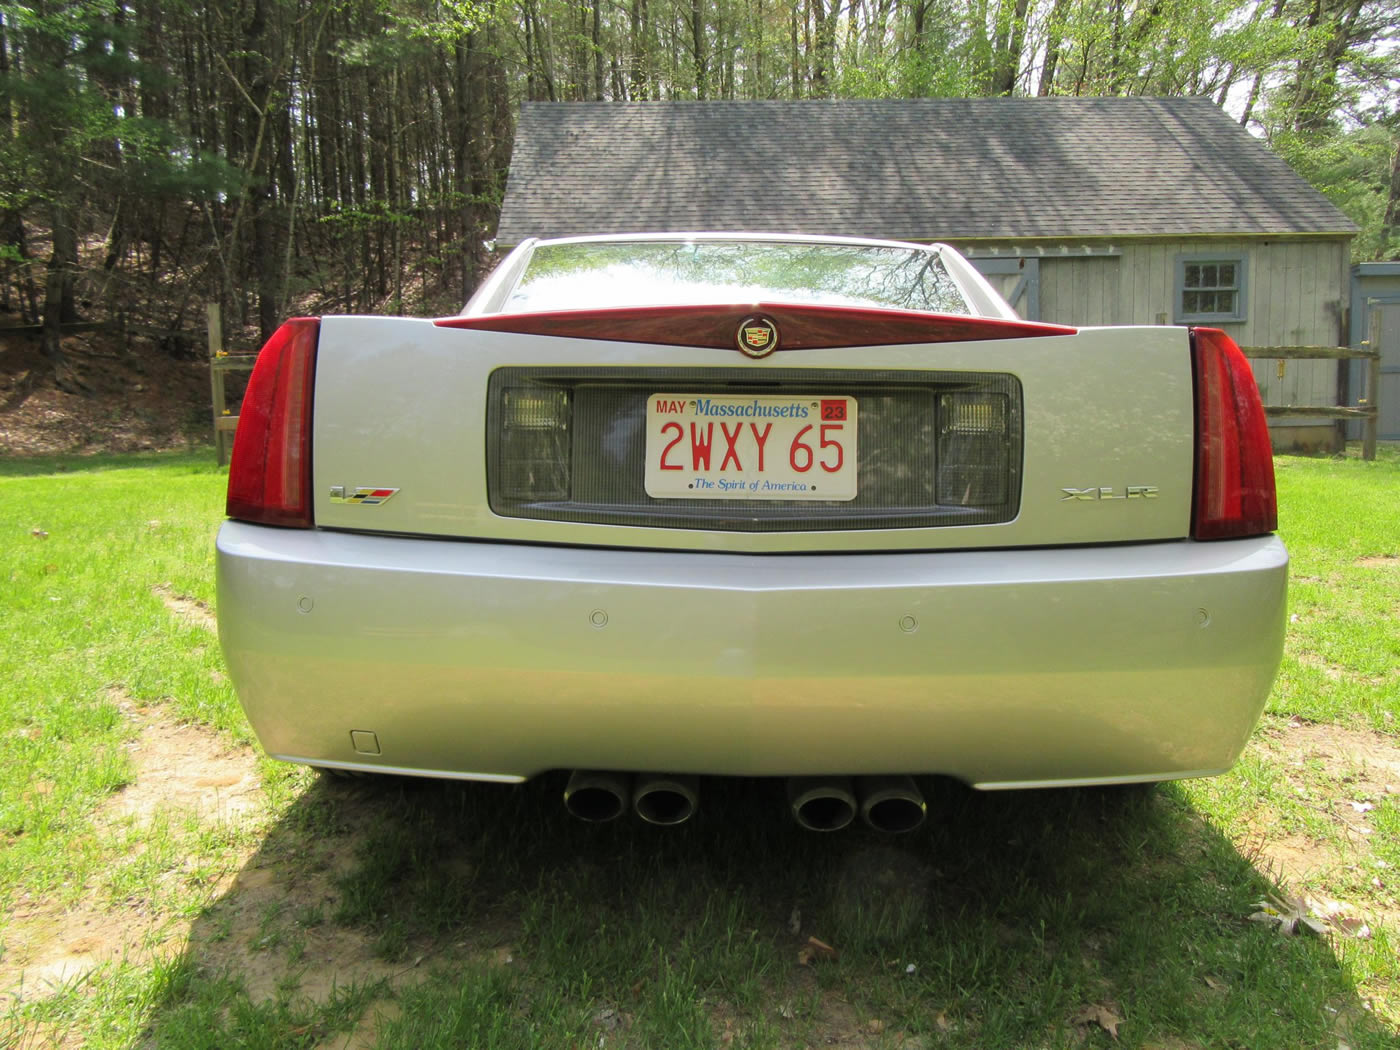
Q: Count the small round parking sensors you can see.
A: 4